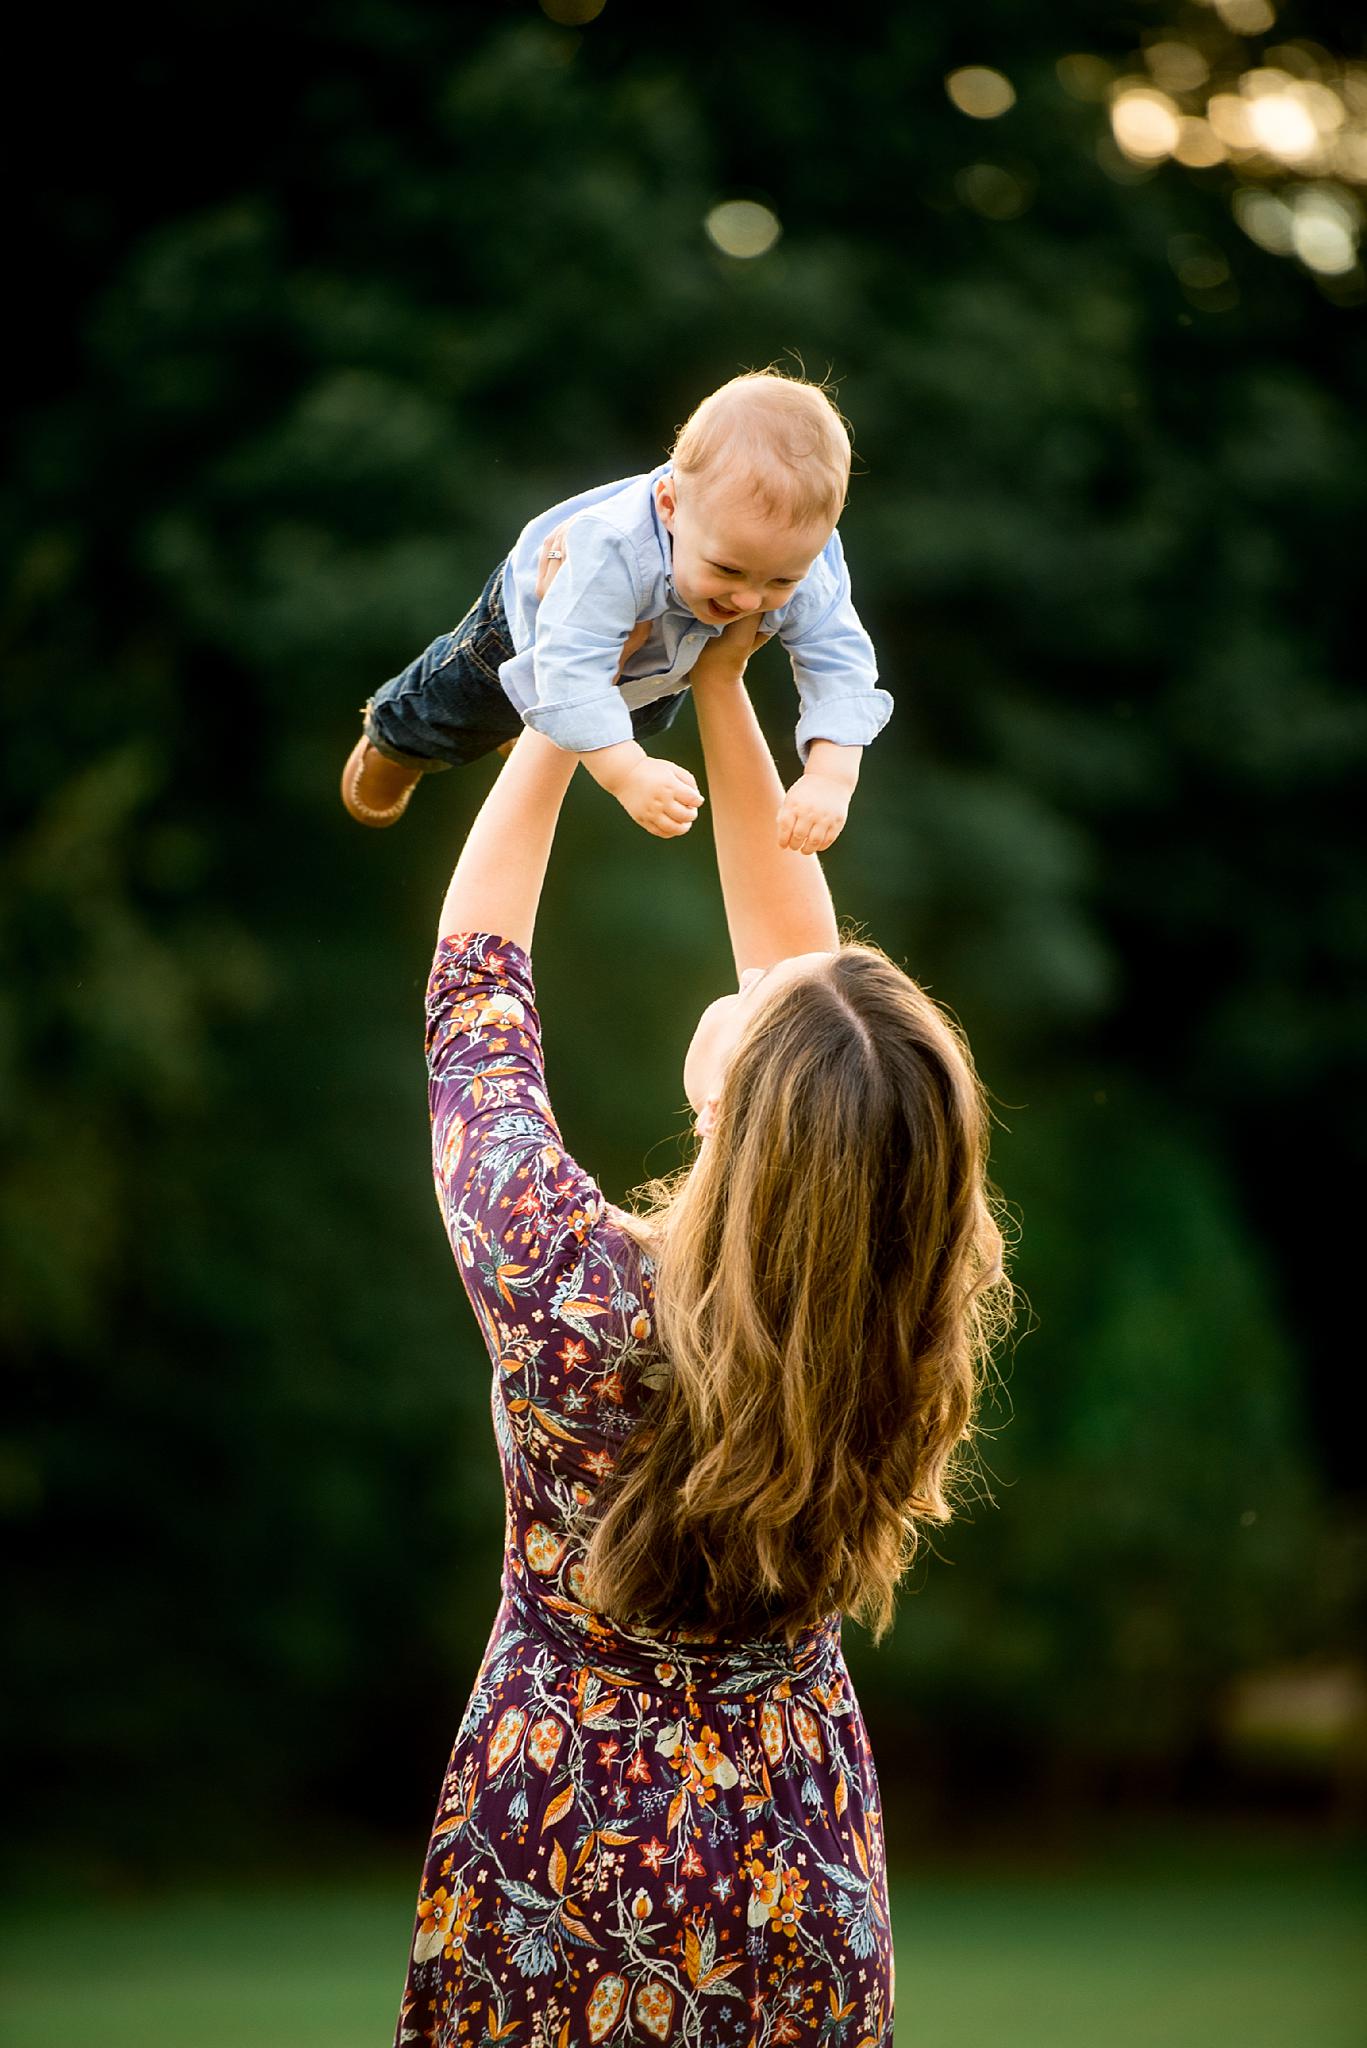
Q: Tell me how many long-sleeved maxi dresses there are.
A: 1